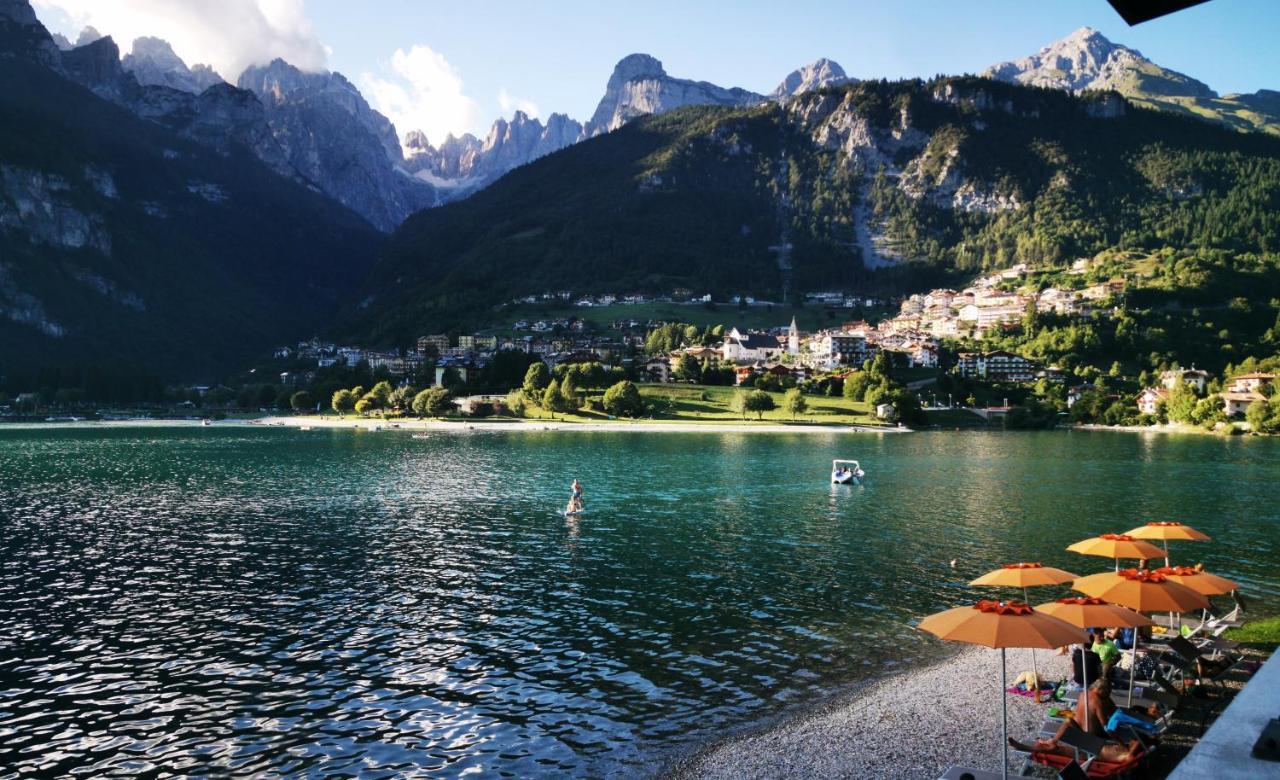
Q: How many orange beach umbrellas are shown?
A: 7